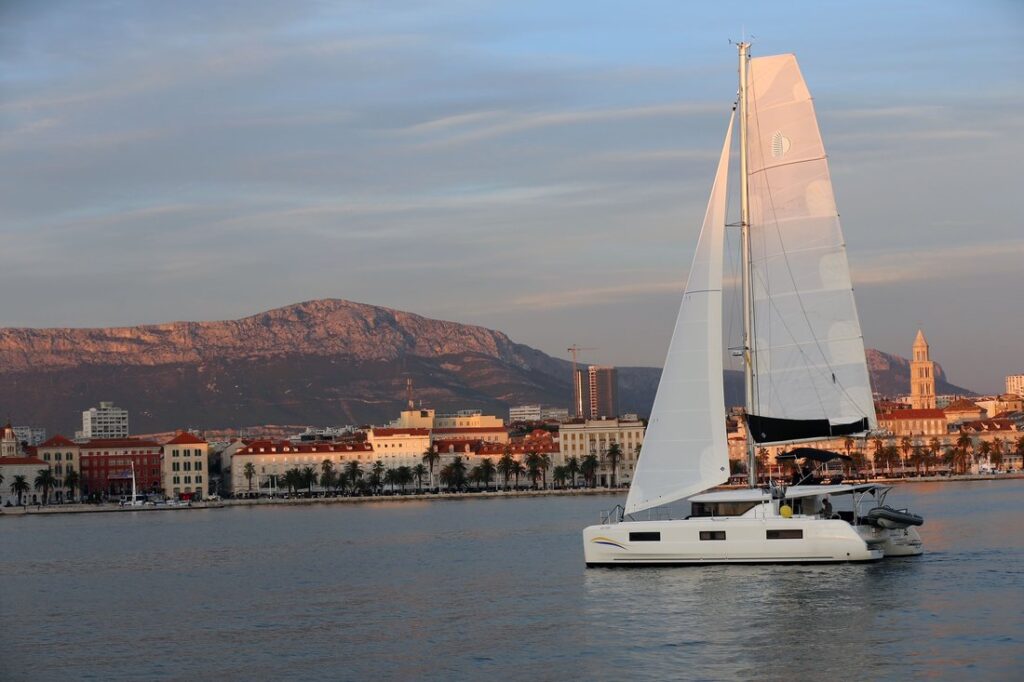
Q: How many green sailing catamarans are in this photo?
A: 0